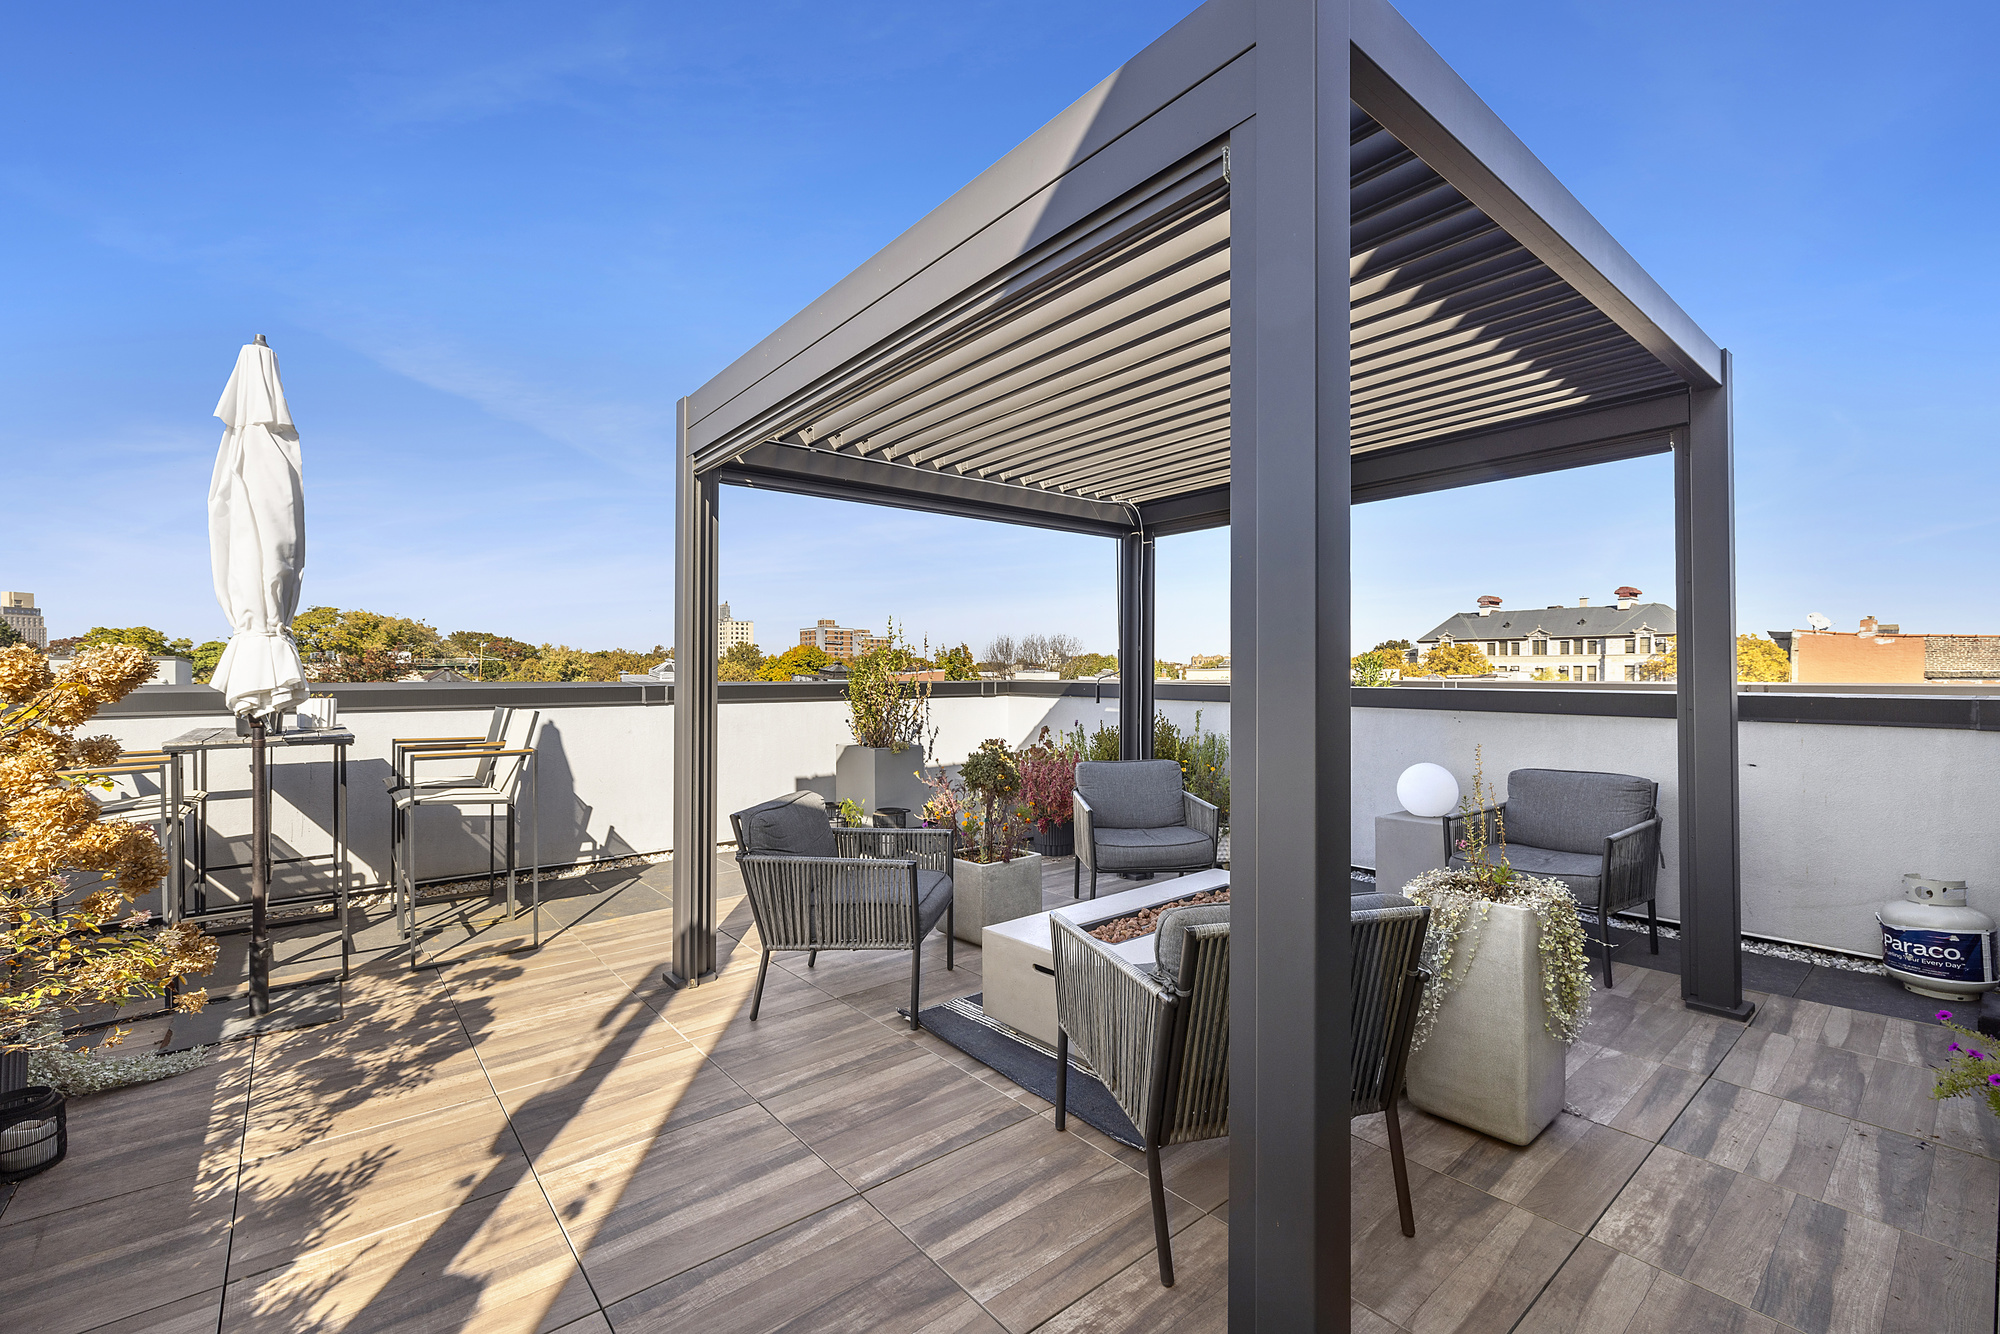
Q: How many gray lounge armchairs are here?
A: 4